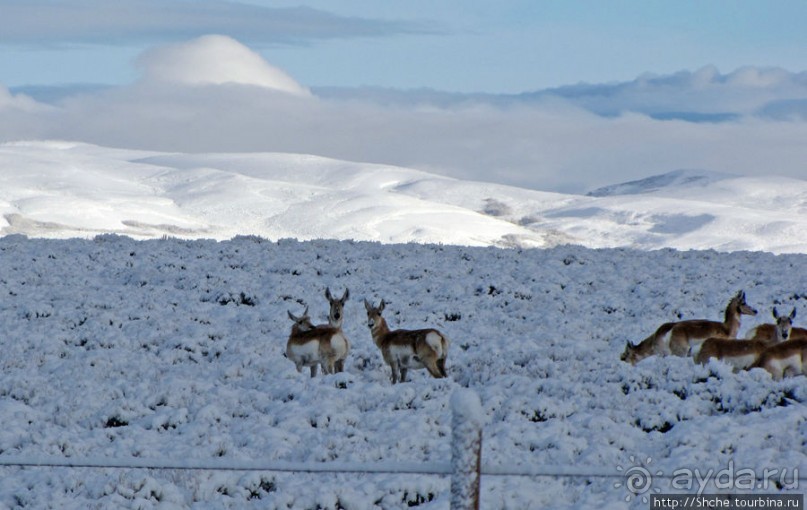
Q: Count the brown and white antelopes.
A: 8